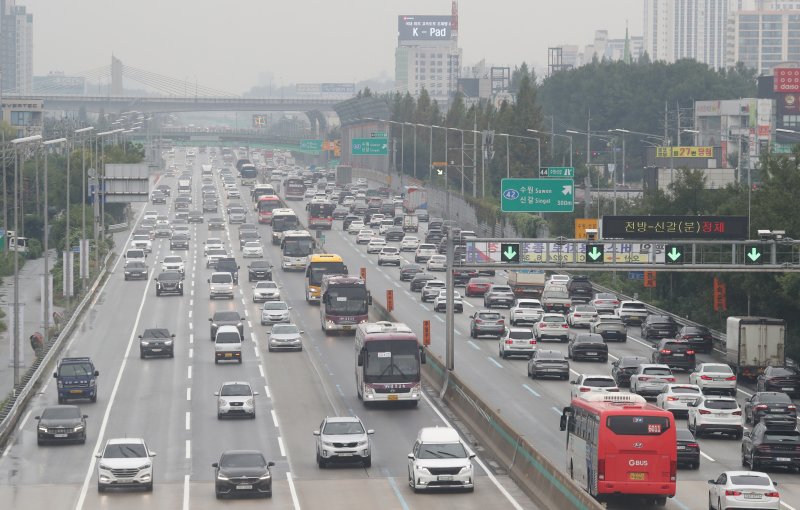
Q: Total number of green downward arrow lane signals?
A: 4